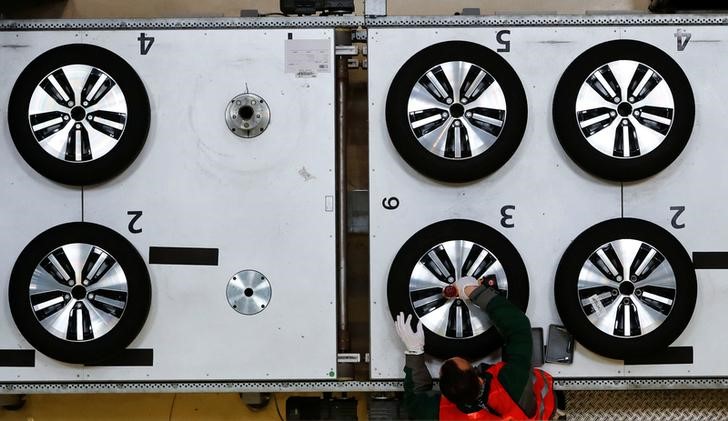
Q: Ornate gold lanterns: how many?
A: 0